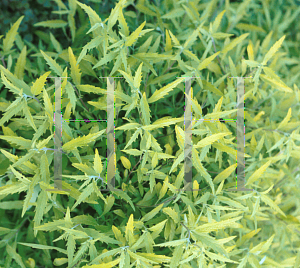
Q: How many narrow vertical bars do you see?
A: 4